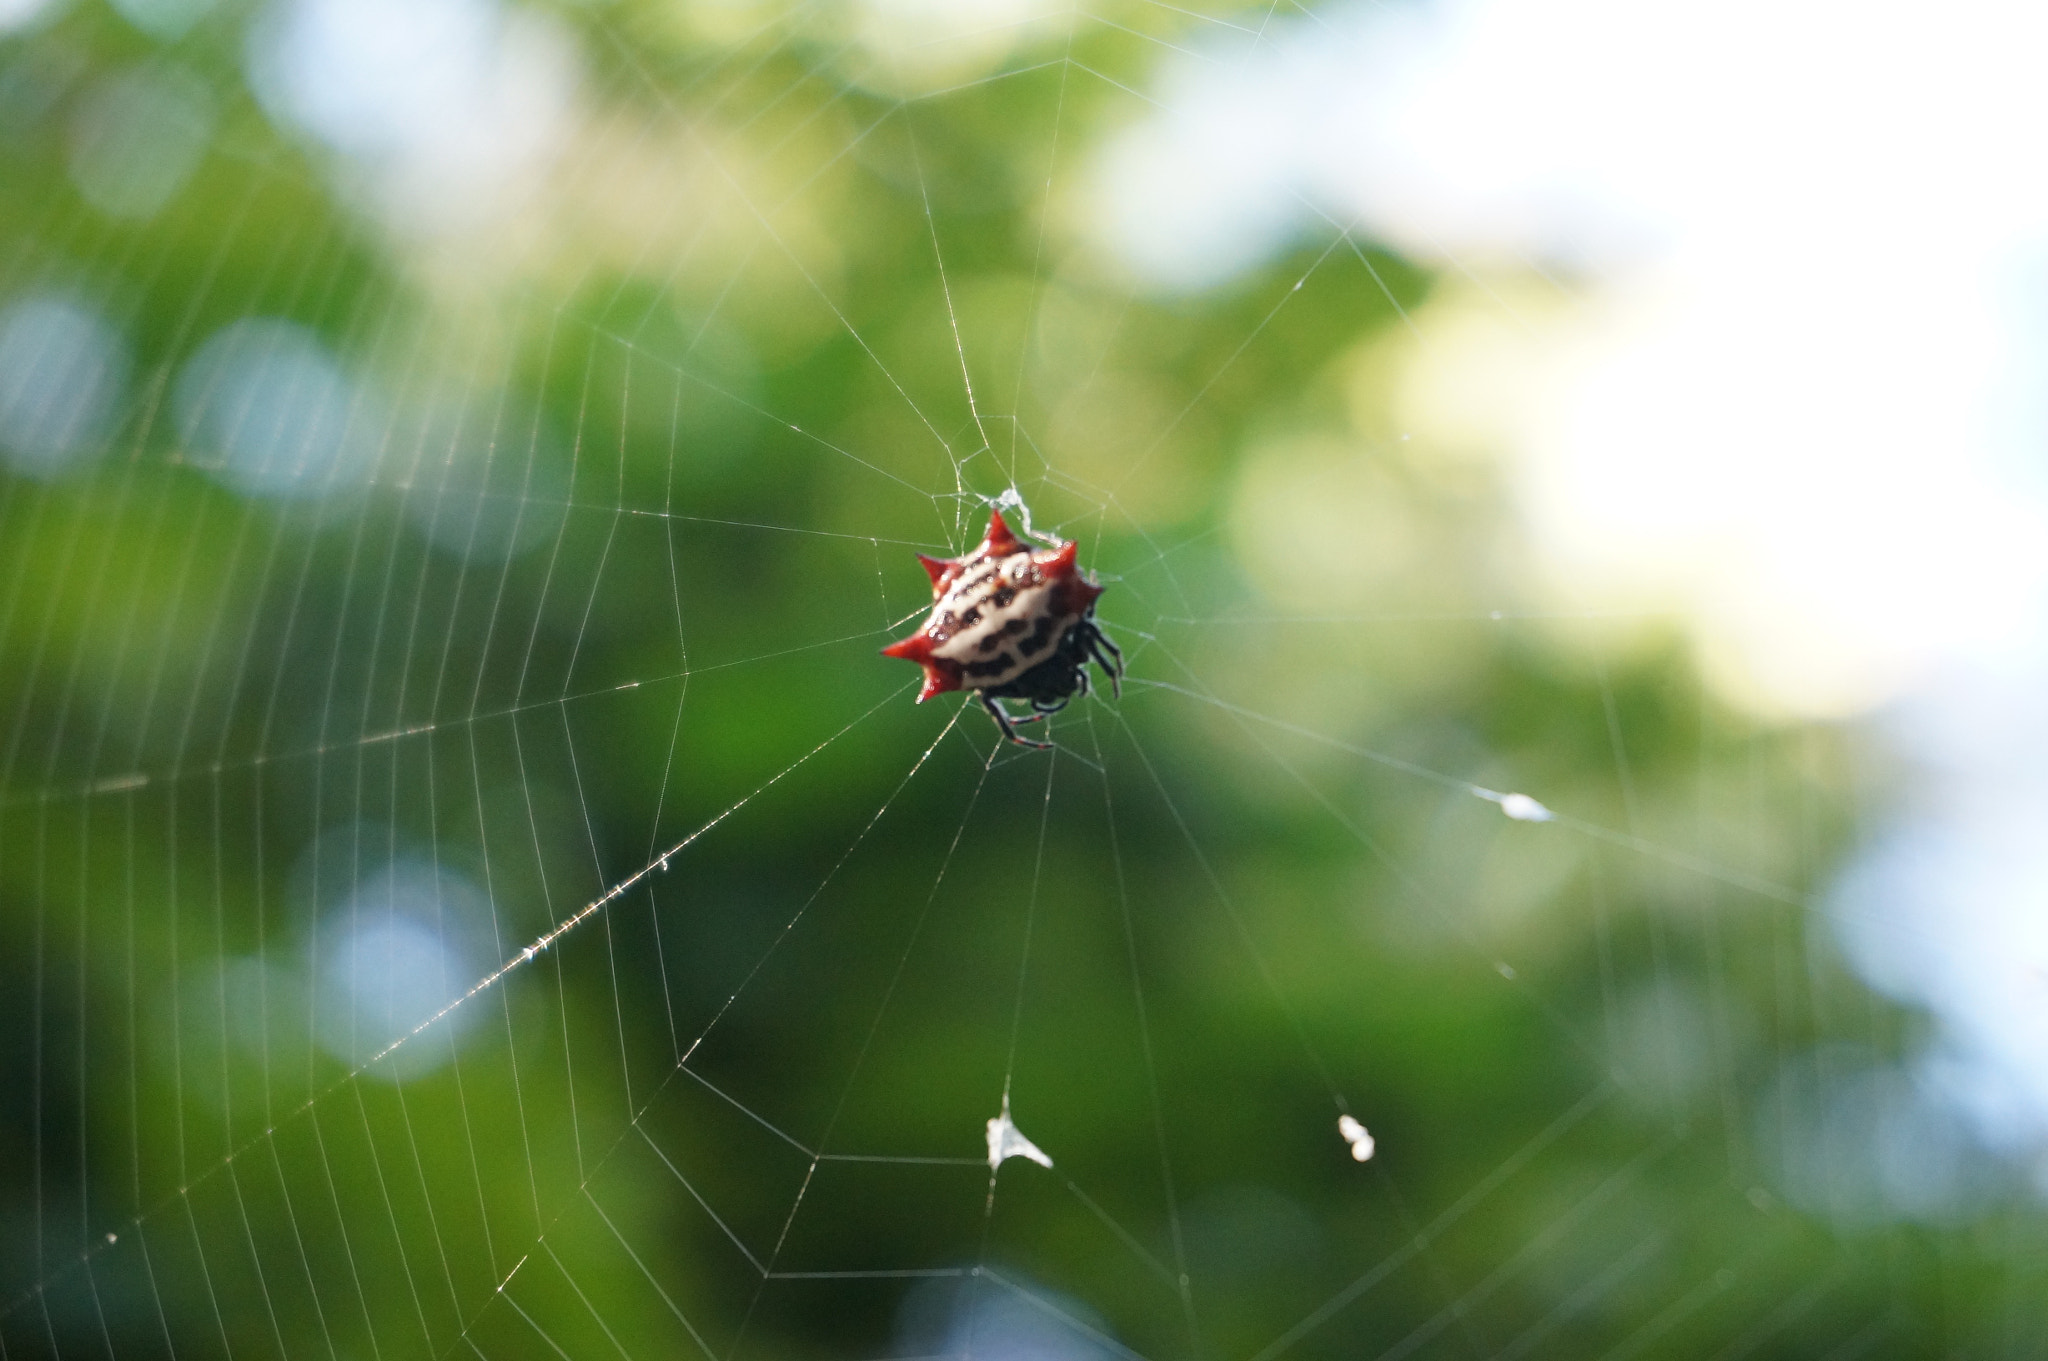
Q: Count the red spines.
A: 6